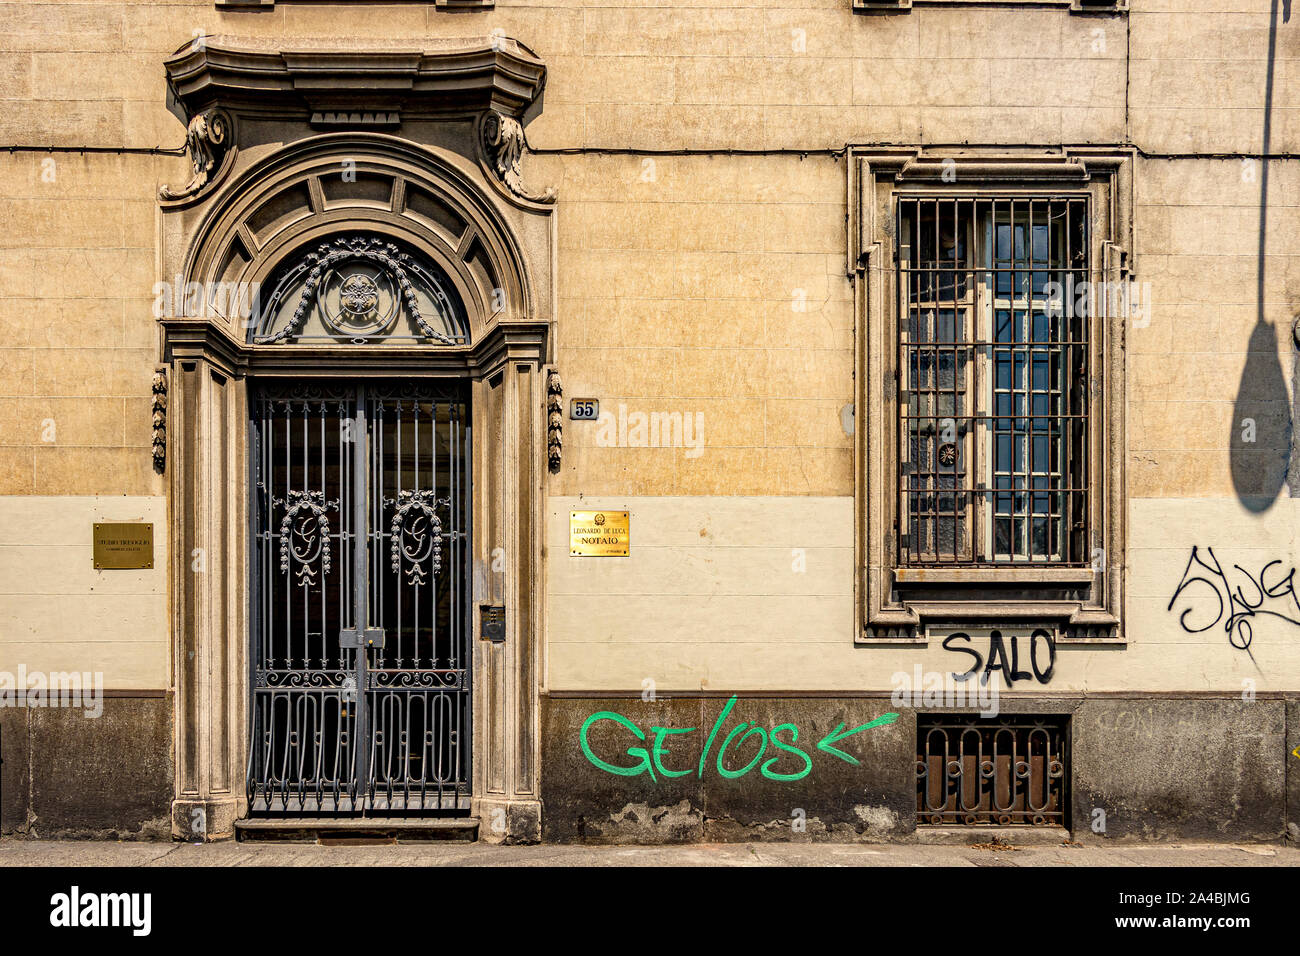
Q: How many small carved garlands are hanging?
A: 2